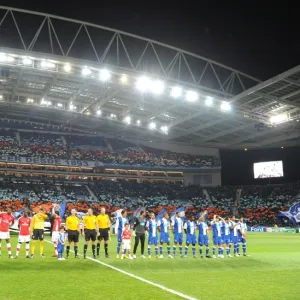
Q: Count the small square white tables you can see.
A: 0